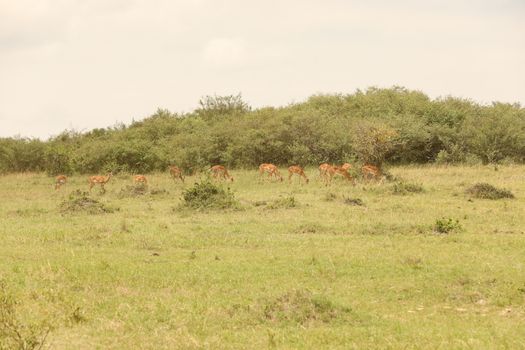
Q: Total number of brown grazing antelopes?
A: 11